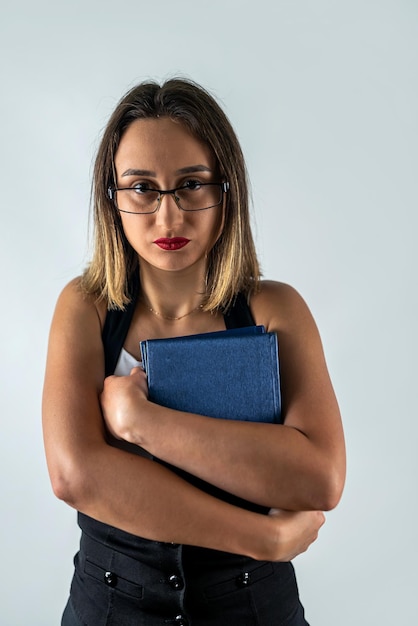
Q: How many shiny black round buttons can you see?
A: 4